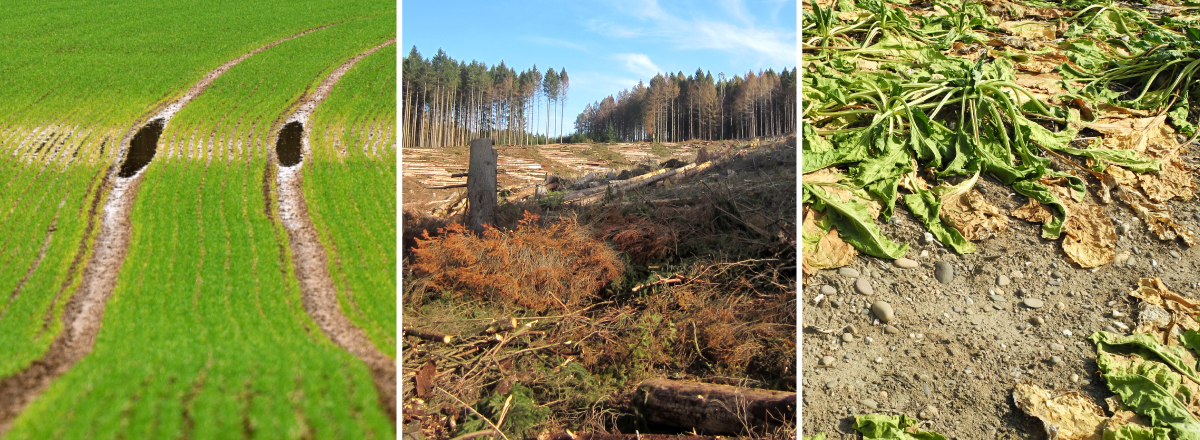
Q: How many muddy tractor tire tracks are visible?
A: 2